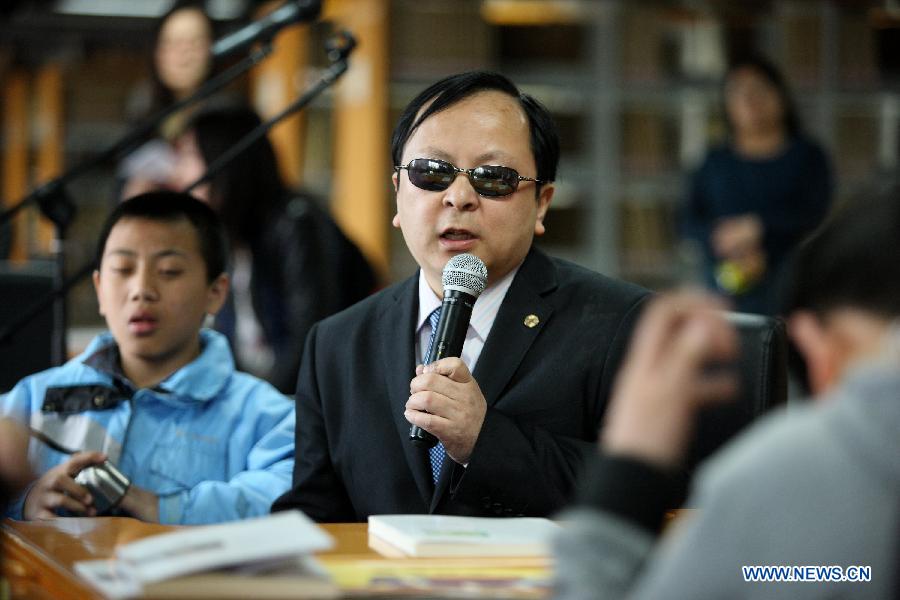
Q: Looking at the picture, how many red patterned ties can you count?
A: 0